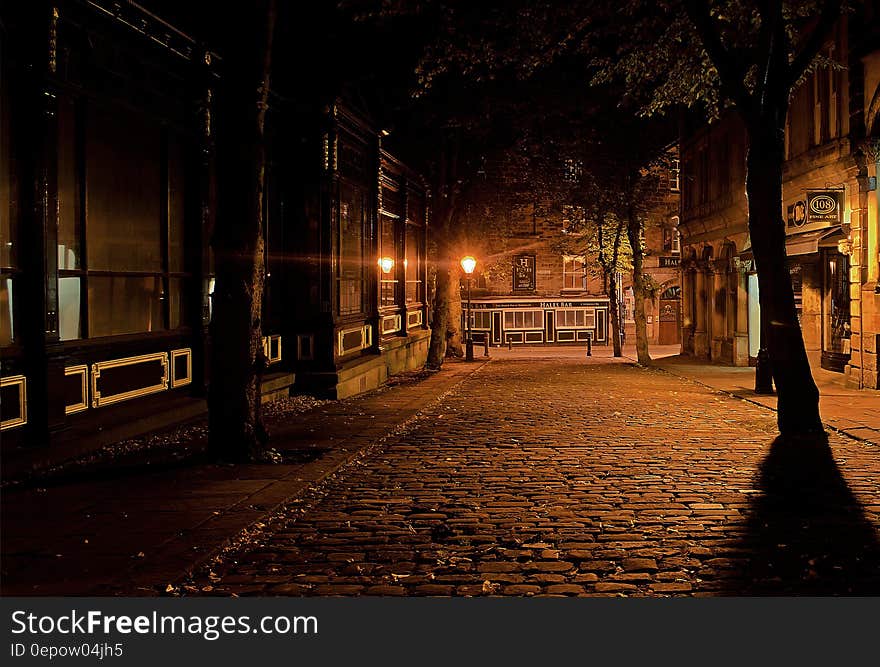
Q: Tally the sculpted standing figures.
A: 0